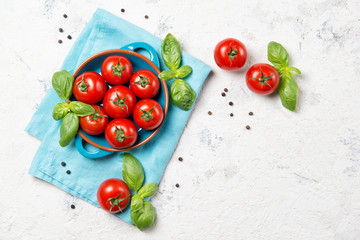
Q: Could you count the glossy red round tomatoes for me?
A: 10